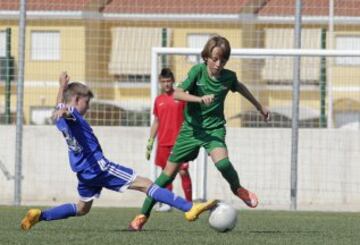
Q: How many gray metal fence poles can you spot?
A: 2